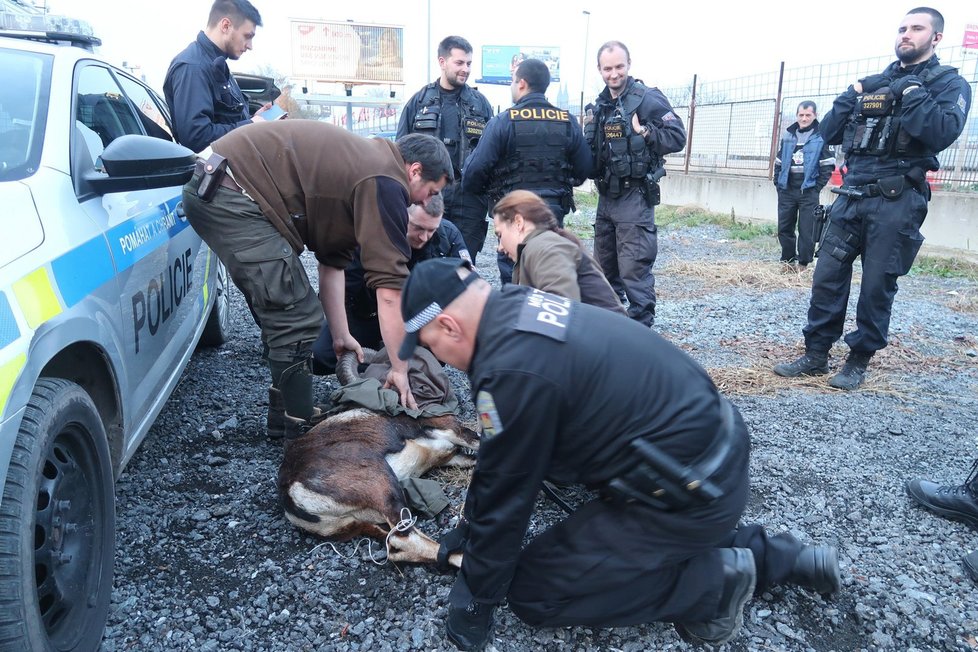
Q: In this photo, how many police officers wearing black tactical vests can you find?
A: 4